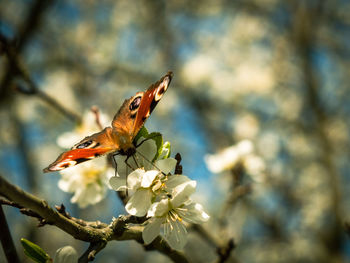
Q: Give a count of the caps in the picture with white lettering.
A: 0